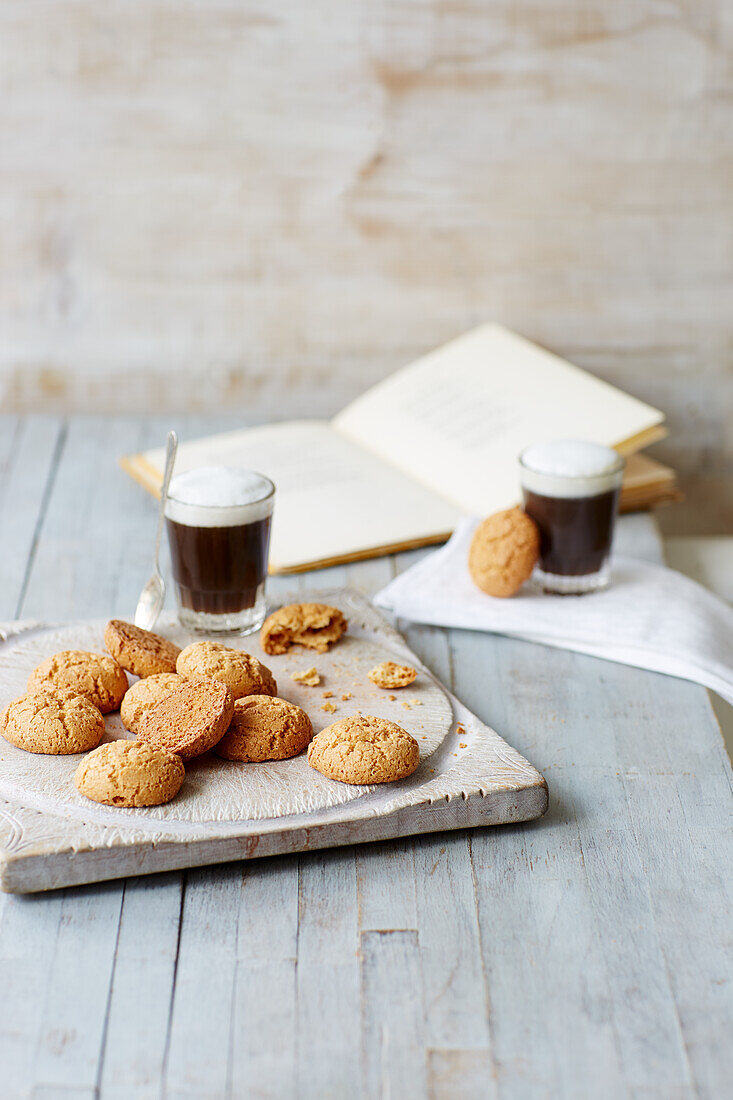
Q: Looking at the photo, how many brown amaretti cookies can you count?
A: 11